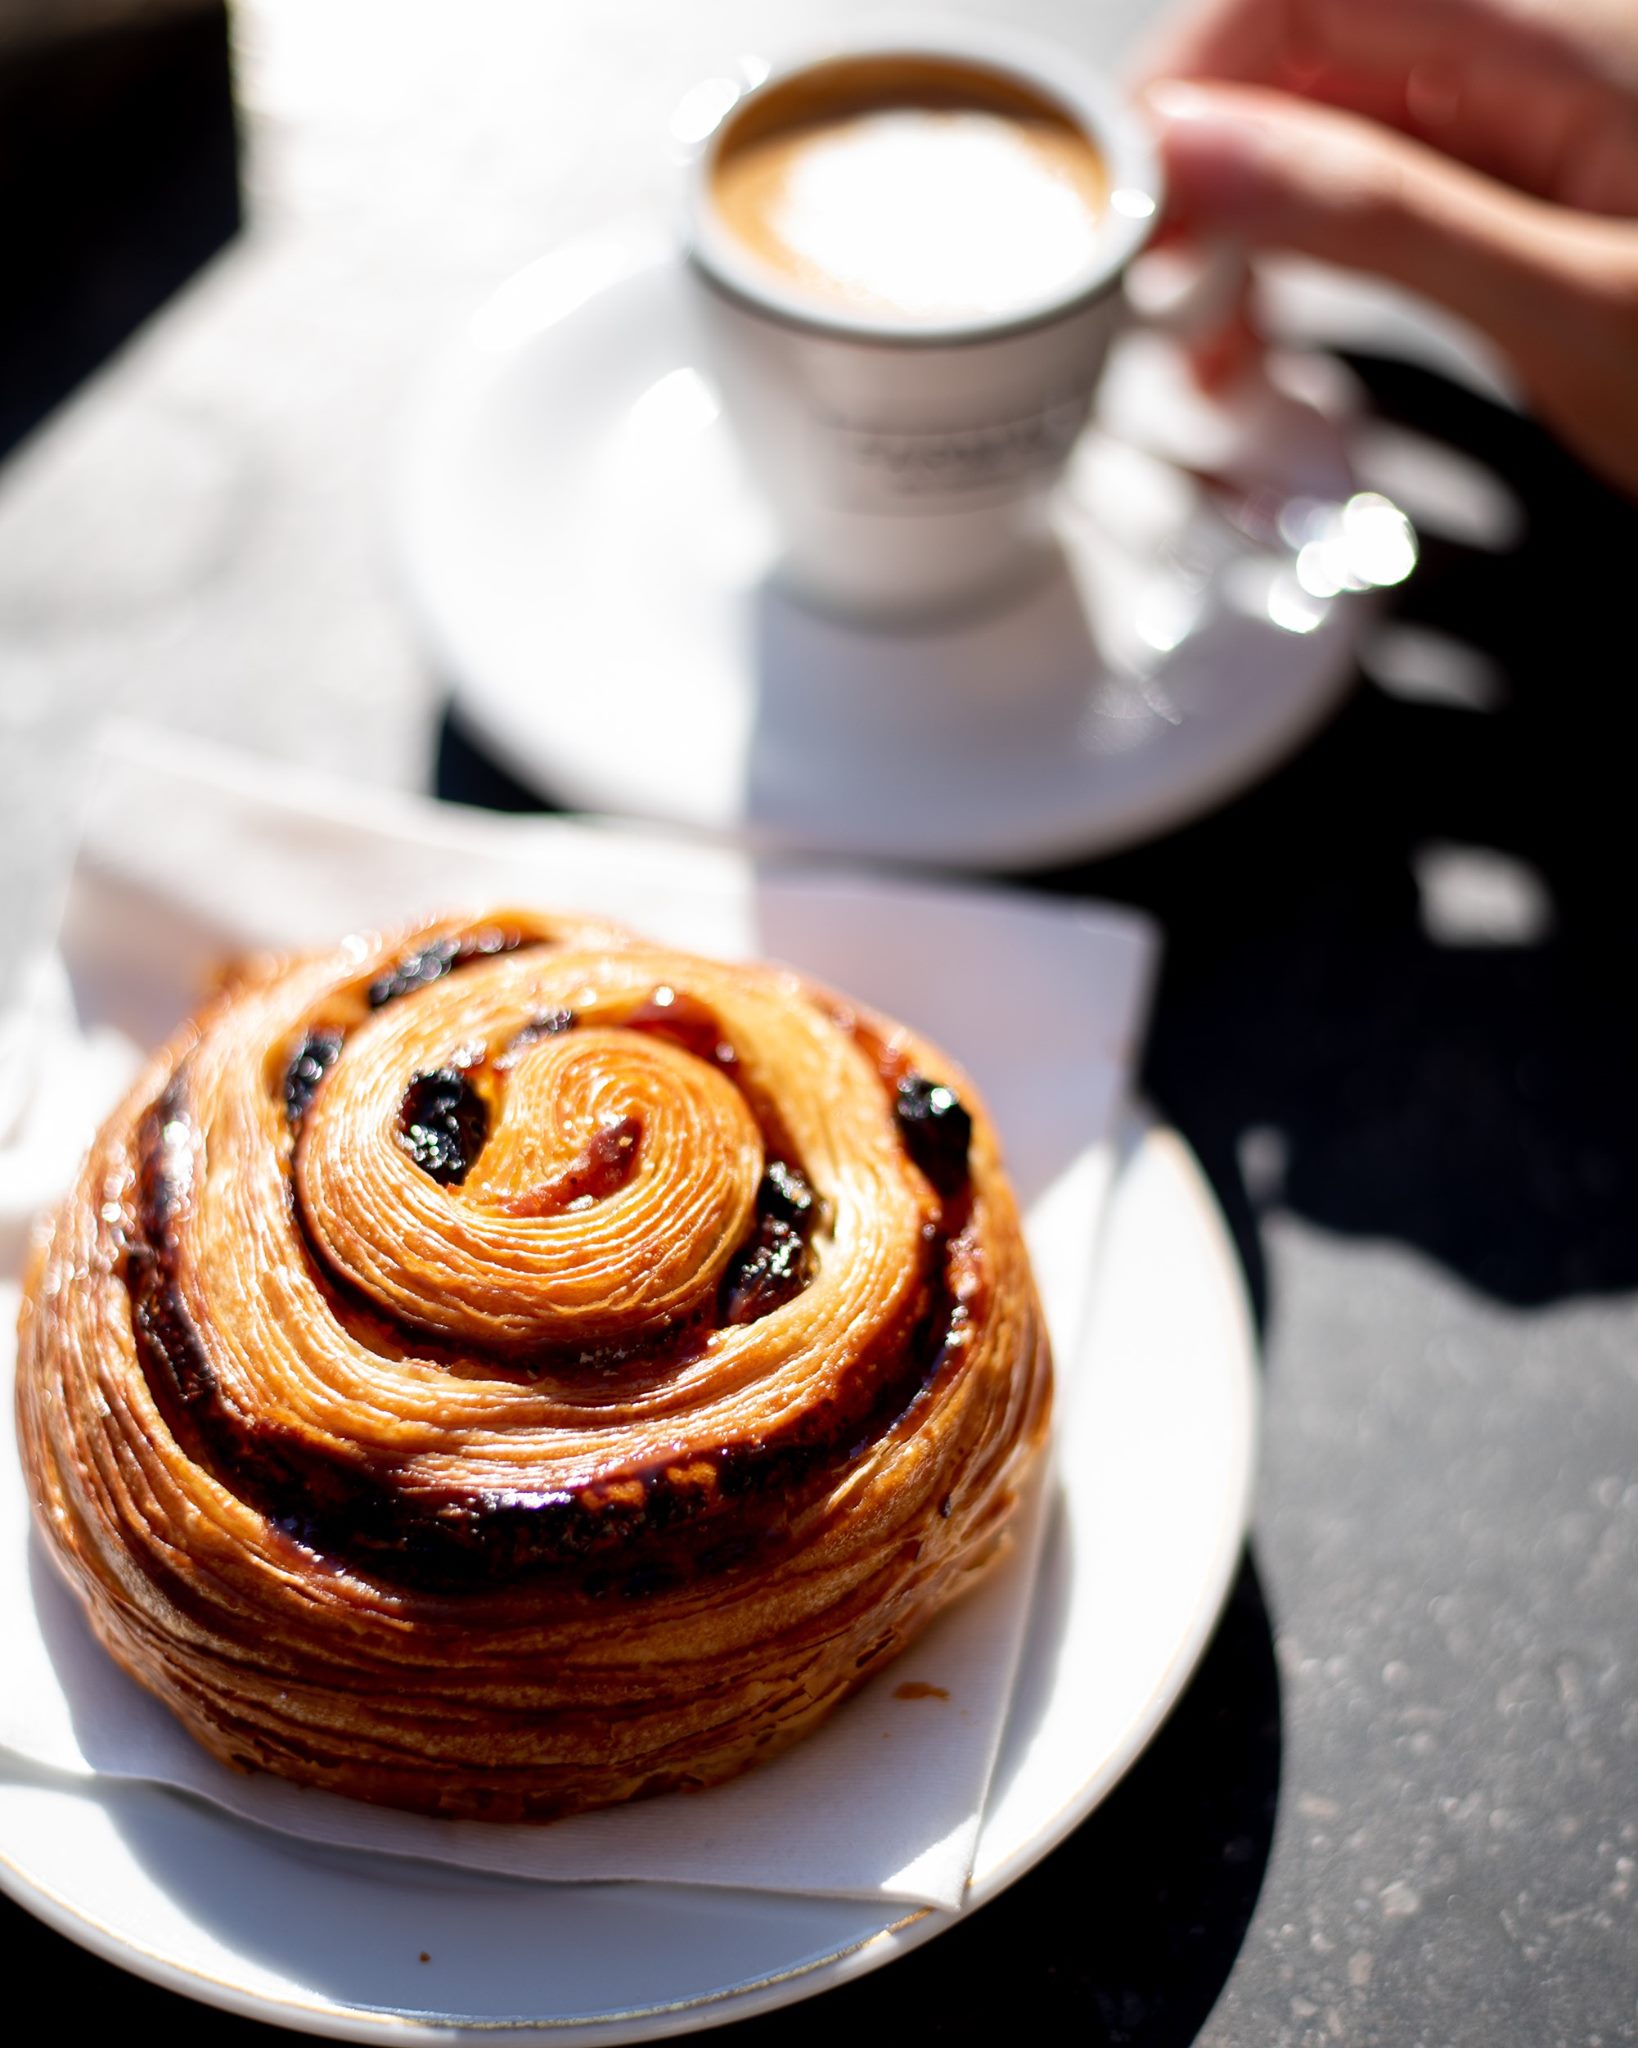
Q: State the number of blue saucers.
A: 0